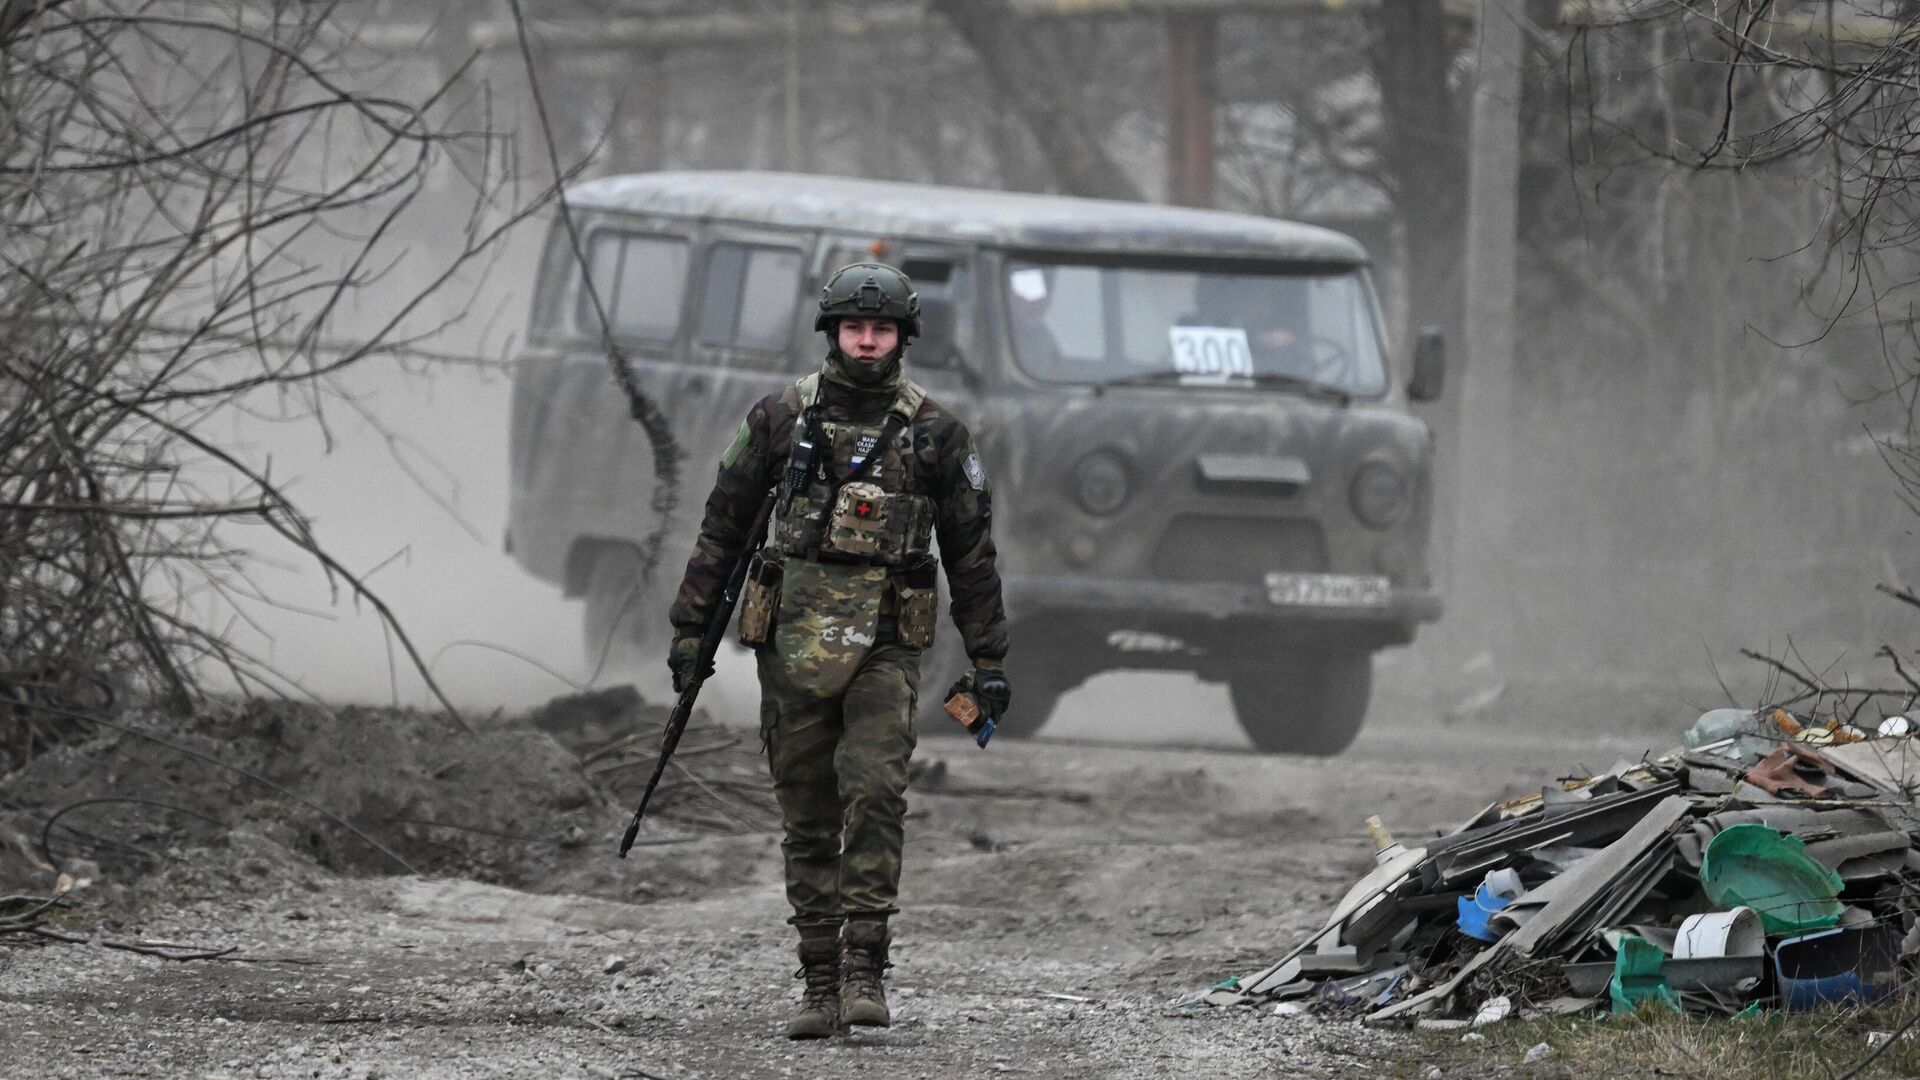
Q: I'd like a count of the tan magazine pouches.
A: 2